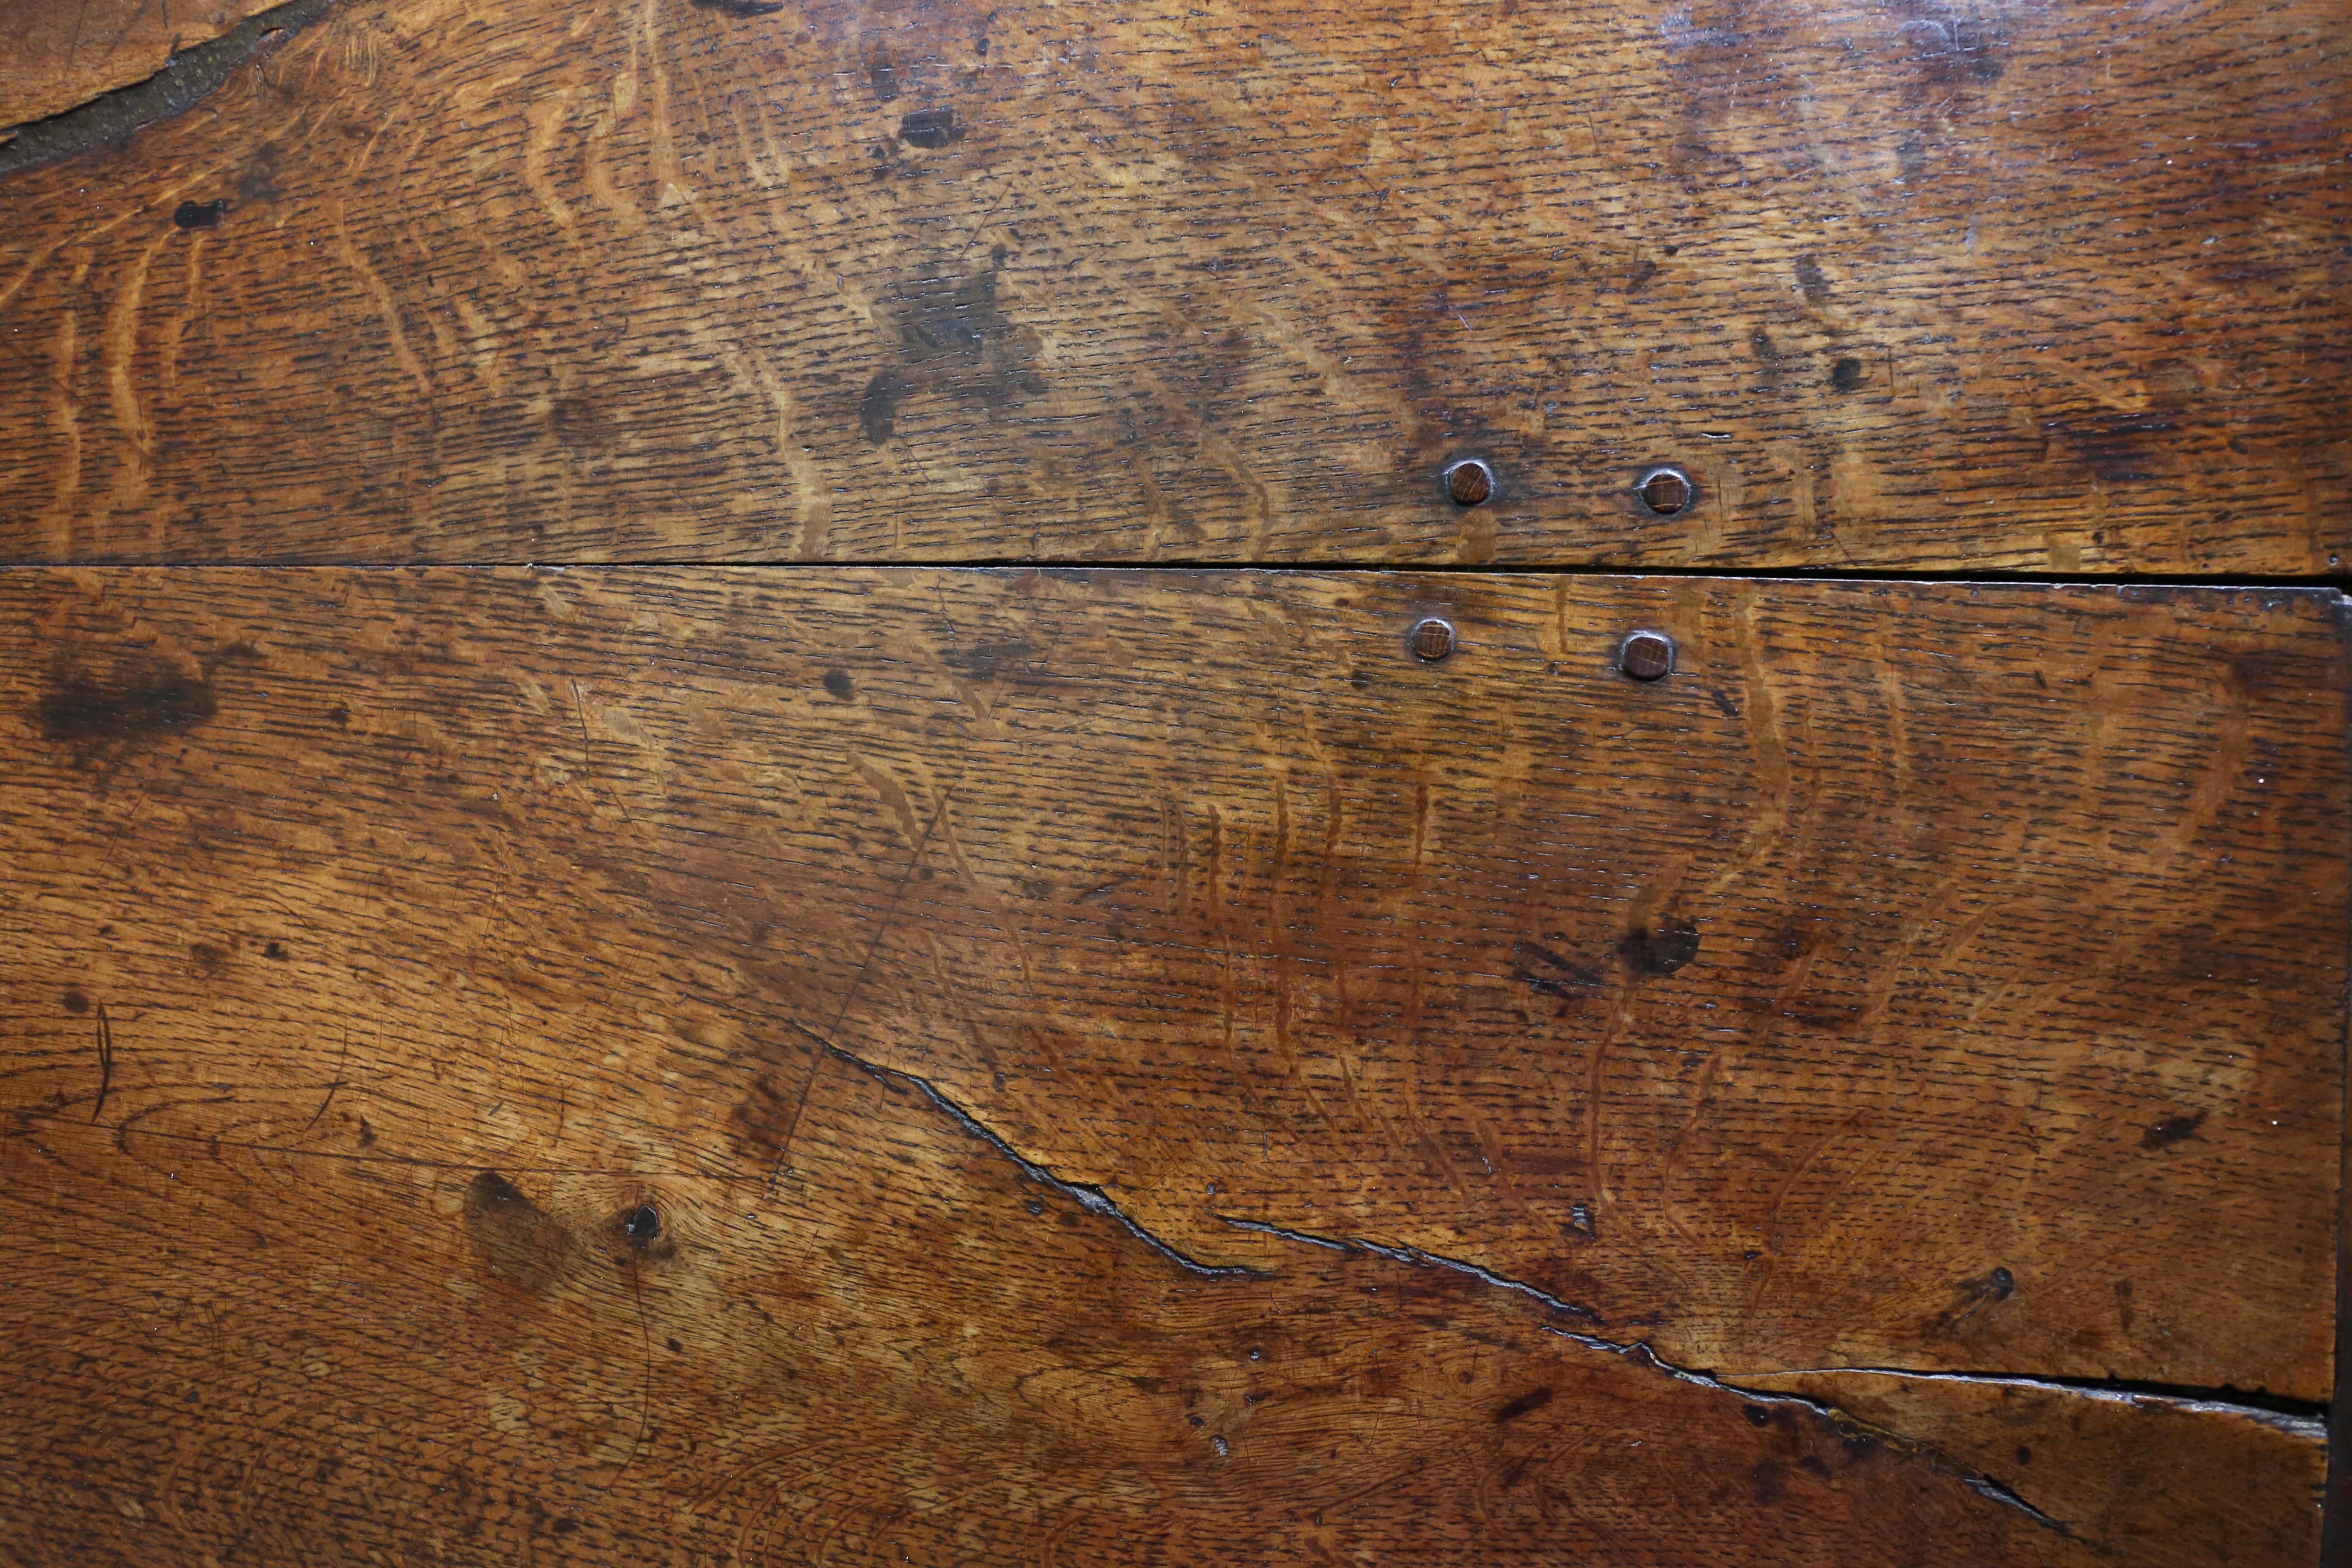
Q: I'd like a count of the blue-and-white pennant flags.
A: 0